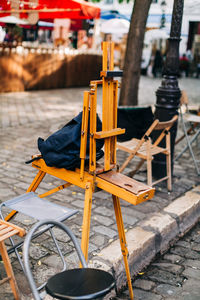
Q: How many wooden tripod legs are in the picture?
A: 3